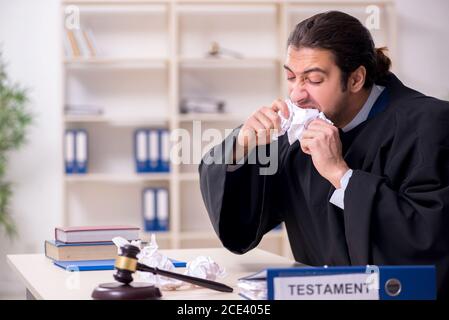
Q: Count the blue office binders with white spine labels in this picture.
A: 8